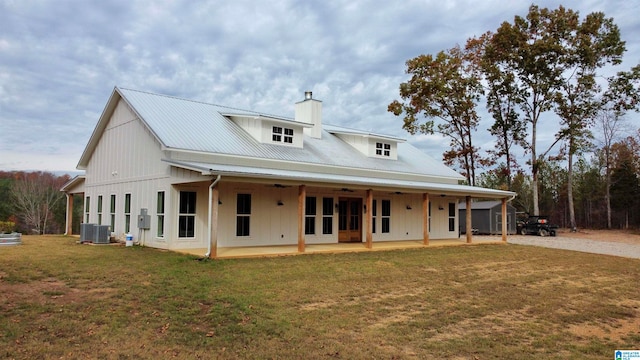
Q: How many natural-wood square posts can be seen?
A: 7